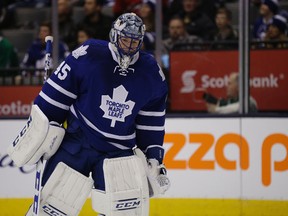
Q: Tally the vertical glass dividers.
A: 3